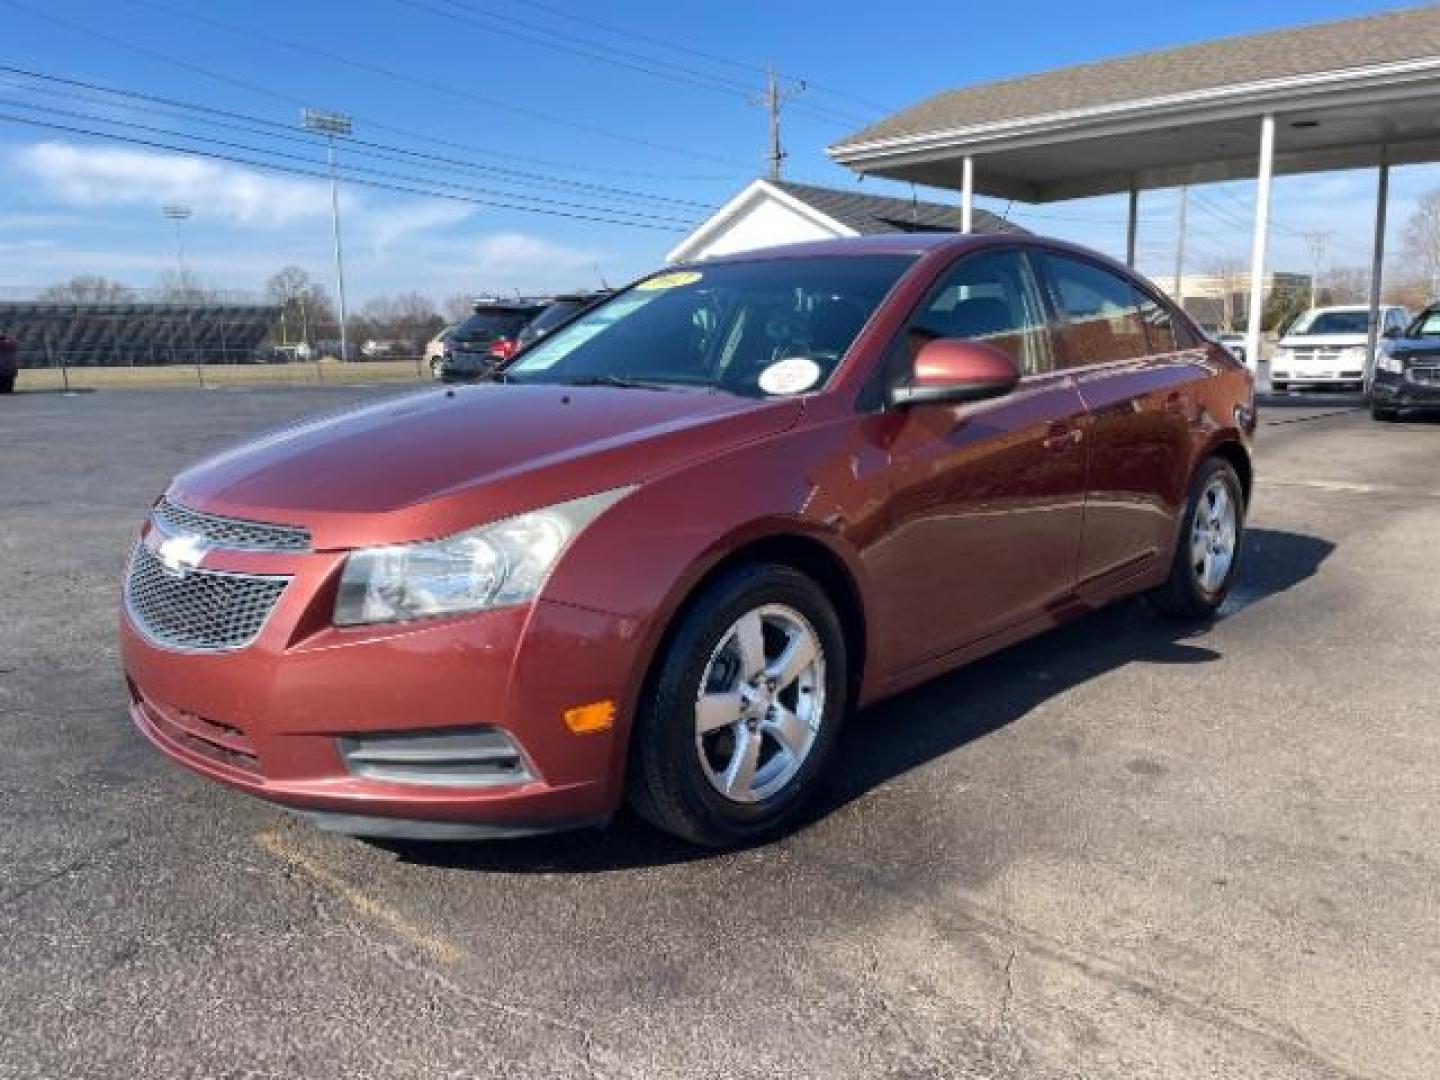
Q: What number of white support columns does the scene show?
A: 4